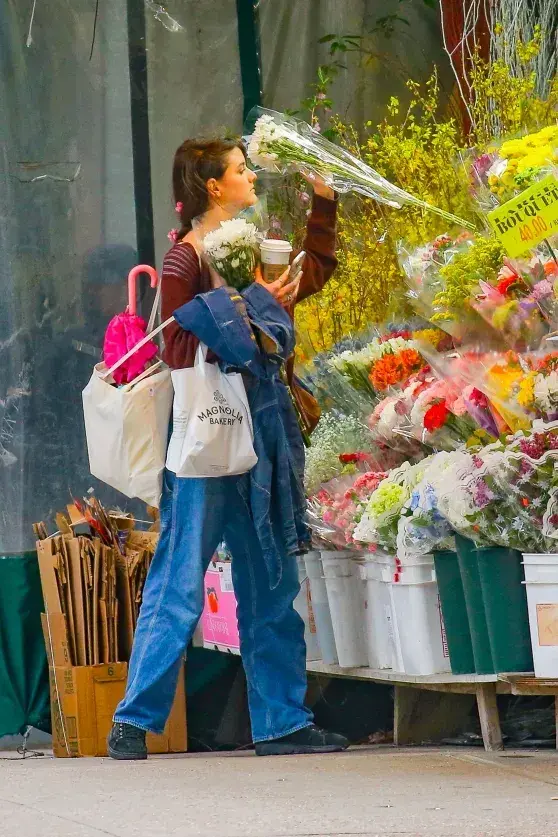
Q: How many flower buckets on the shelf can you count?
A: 9